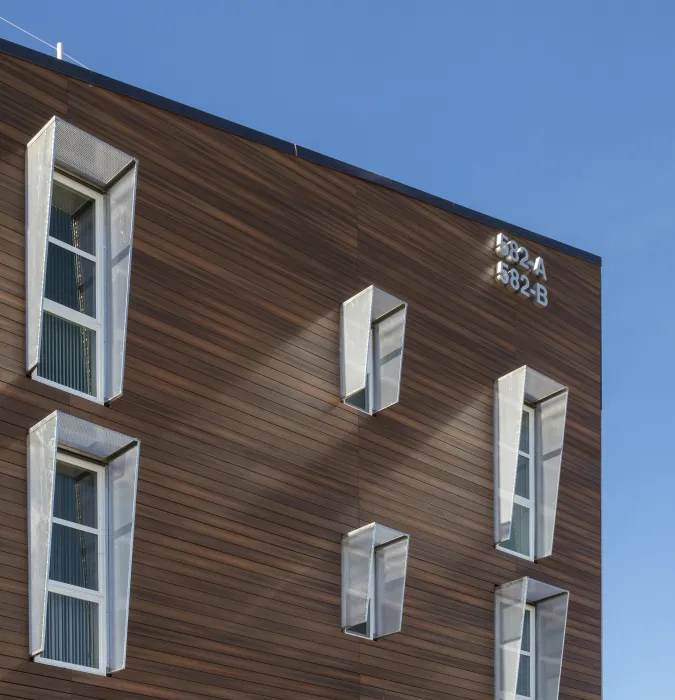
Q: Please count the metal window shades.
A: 6